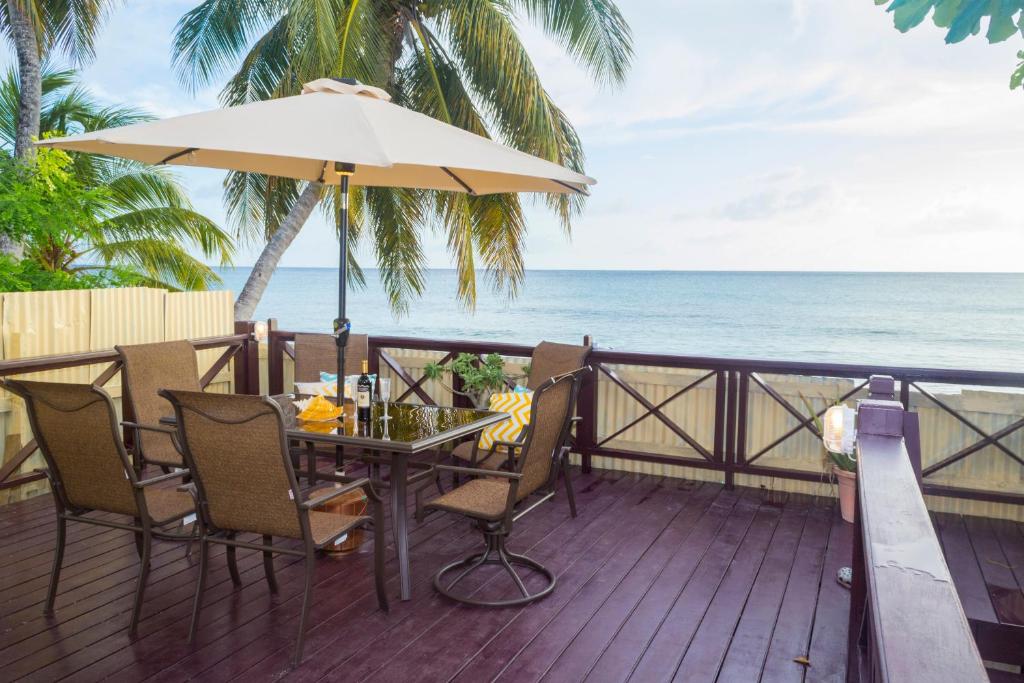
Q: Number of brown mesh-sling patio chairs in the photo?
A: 6